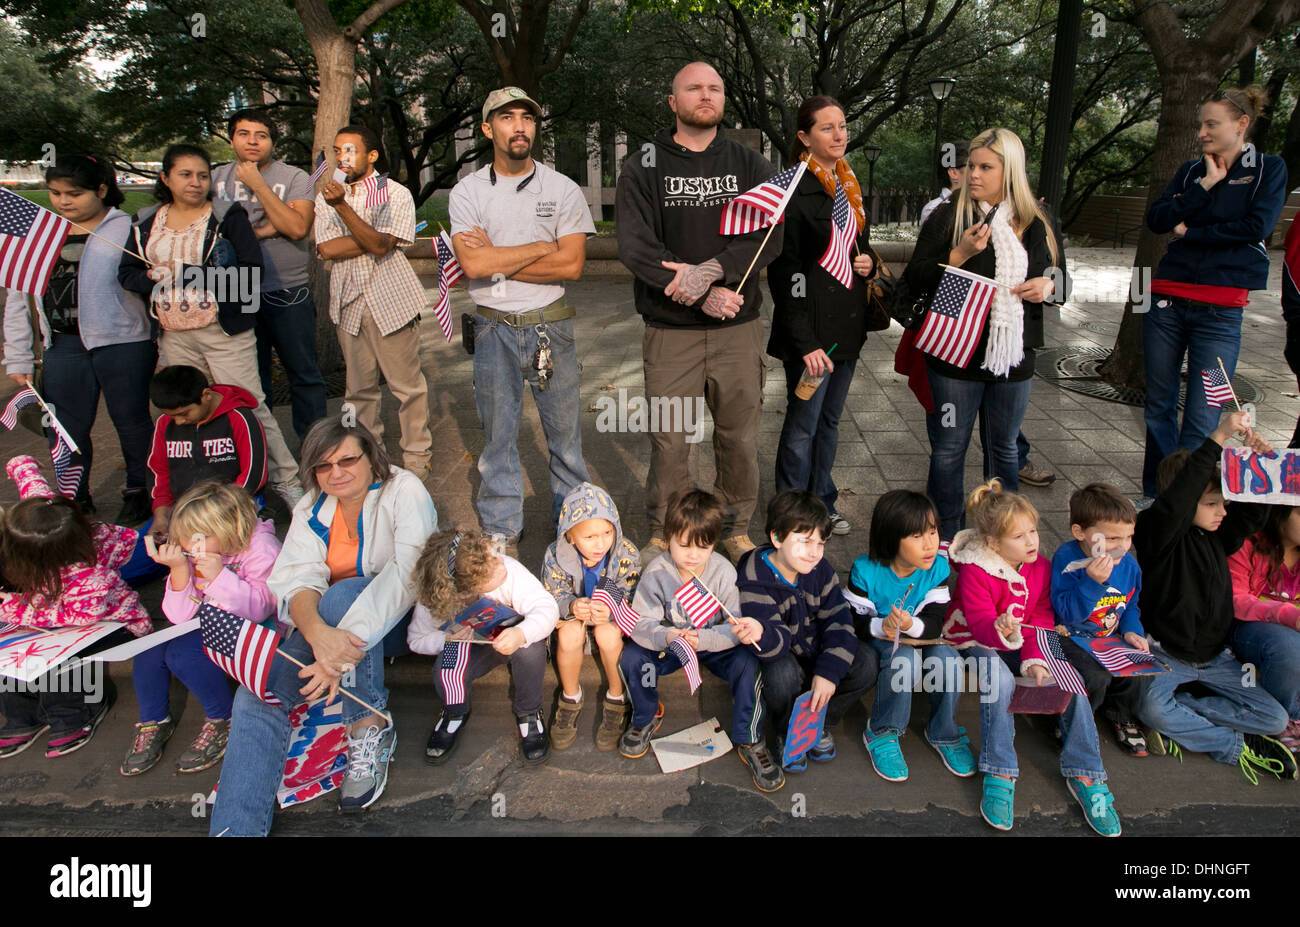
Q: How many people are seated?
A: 13